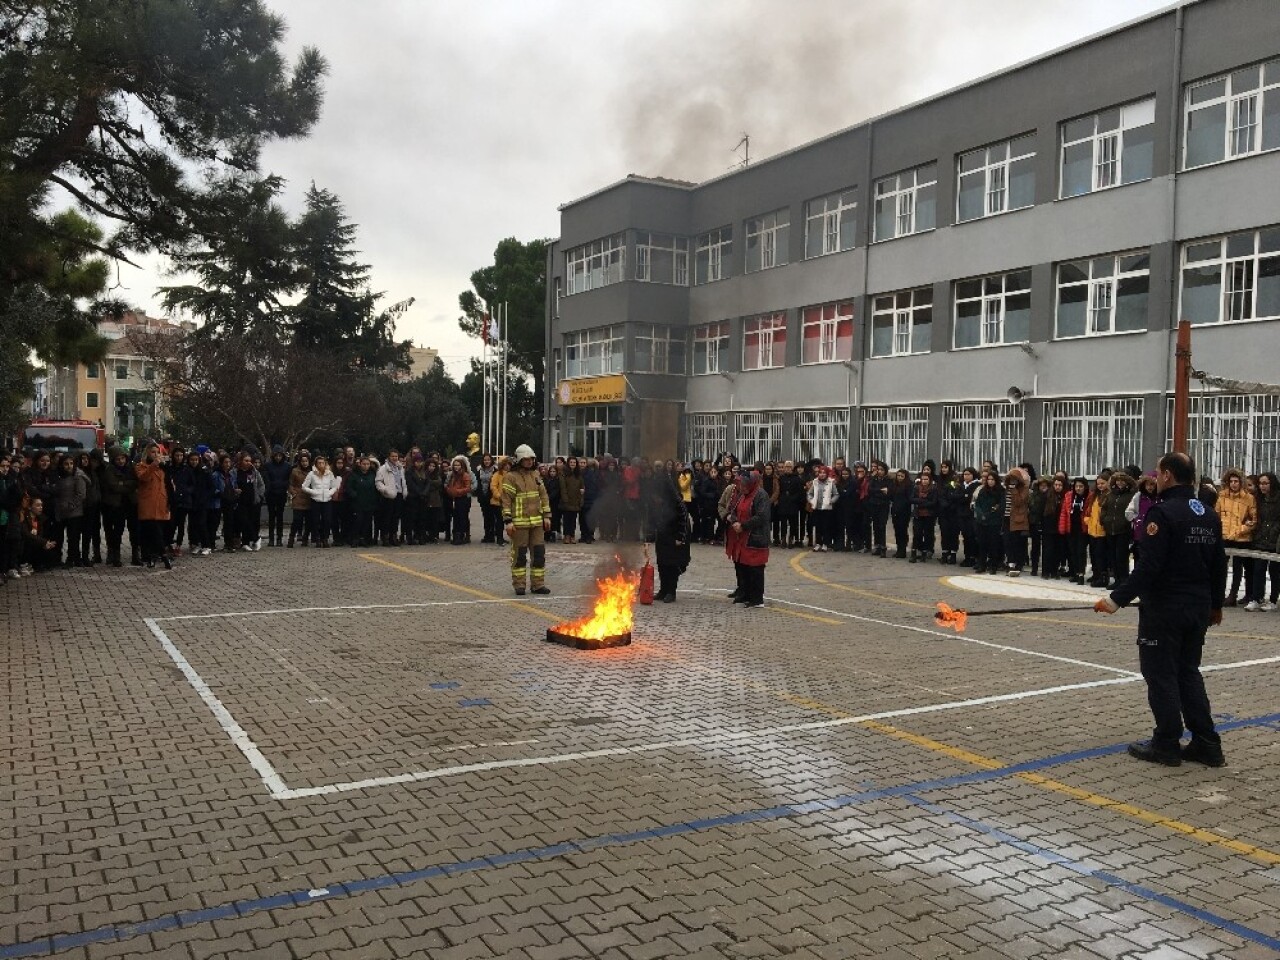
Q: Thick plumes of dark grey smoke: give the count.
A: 1